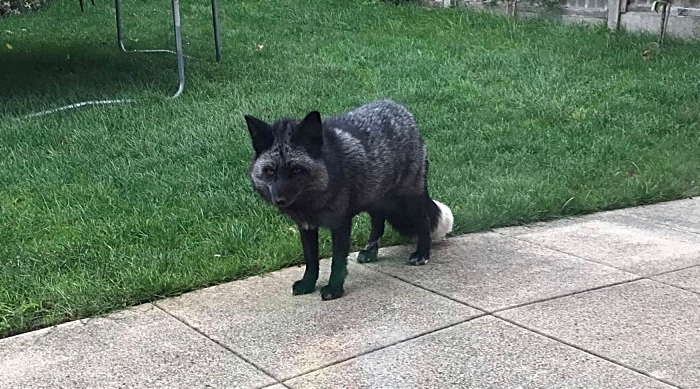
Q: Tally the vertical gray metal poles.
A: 3